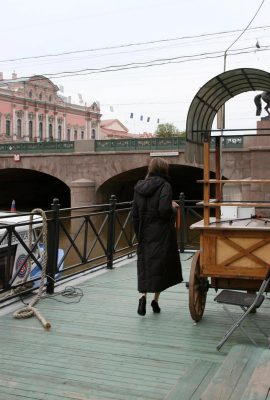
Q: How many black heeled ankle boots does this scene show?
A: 2